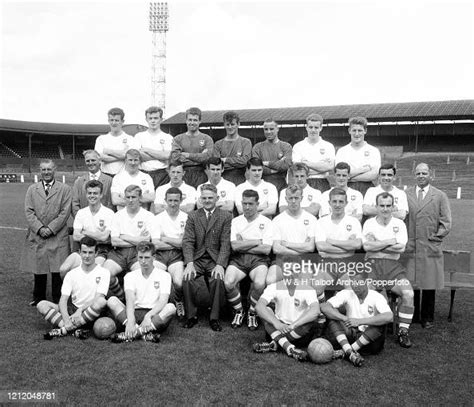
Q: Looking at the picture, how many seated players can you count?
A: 11